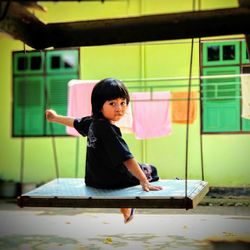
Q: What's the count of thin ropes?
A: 4